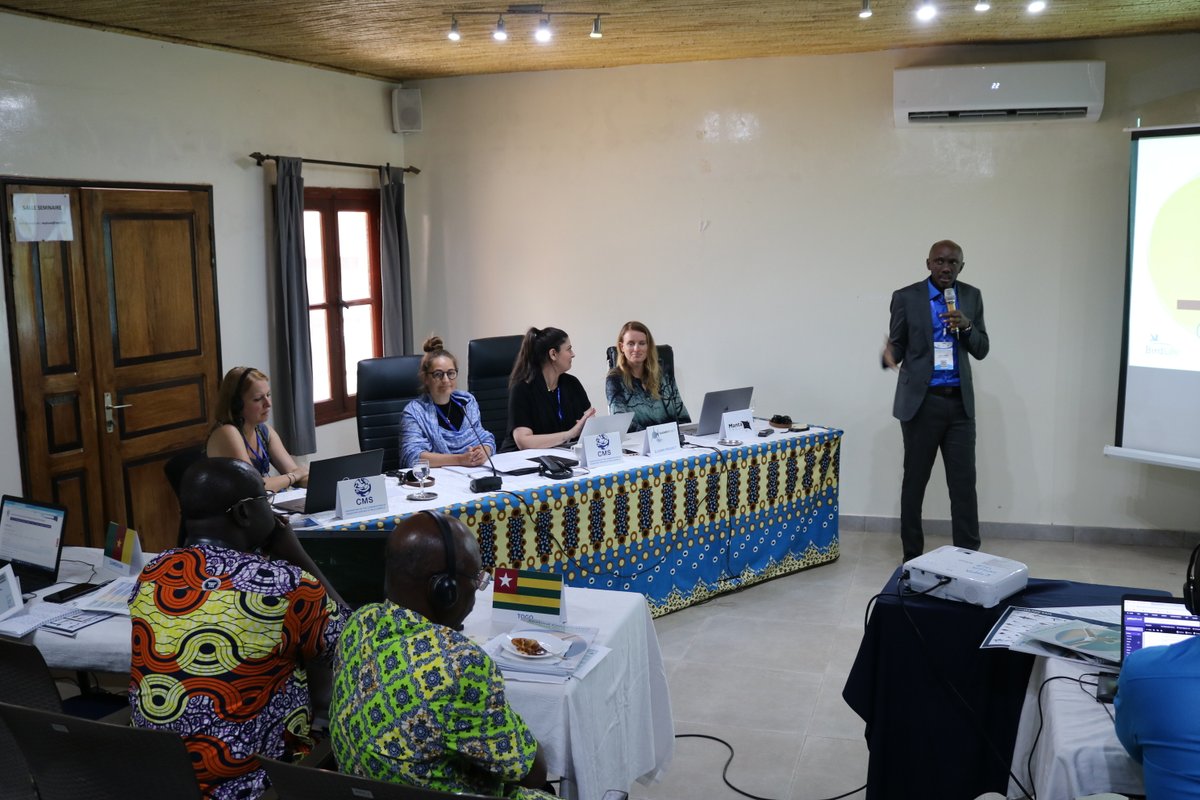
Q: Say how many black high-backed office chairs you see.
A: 3